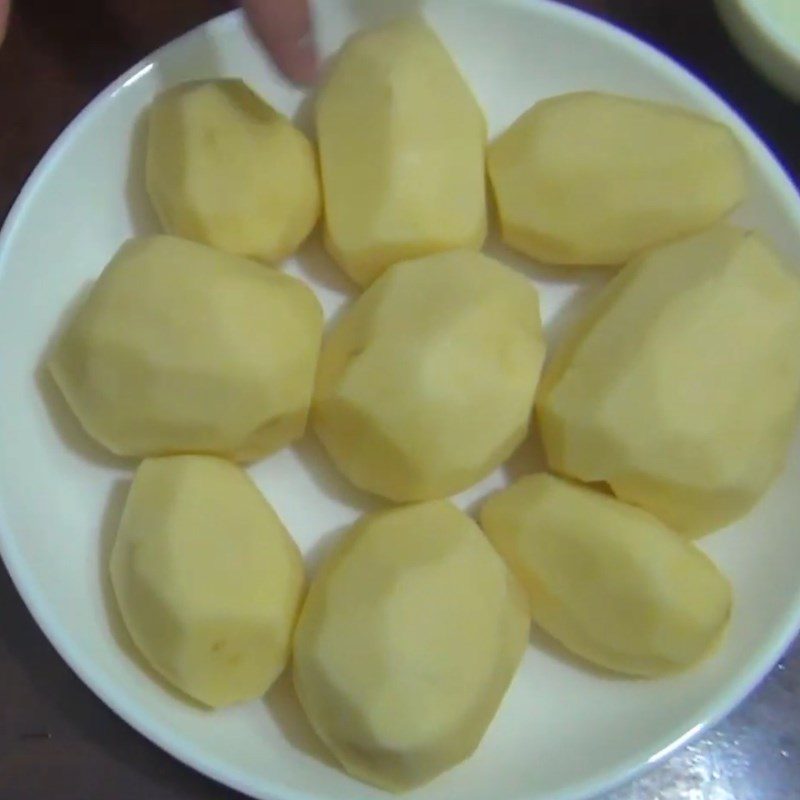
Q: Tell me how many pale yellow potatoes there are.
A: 9